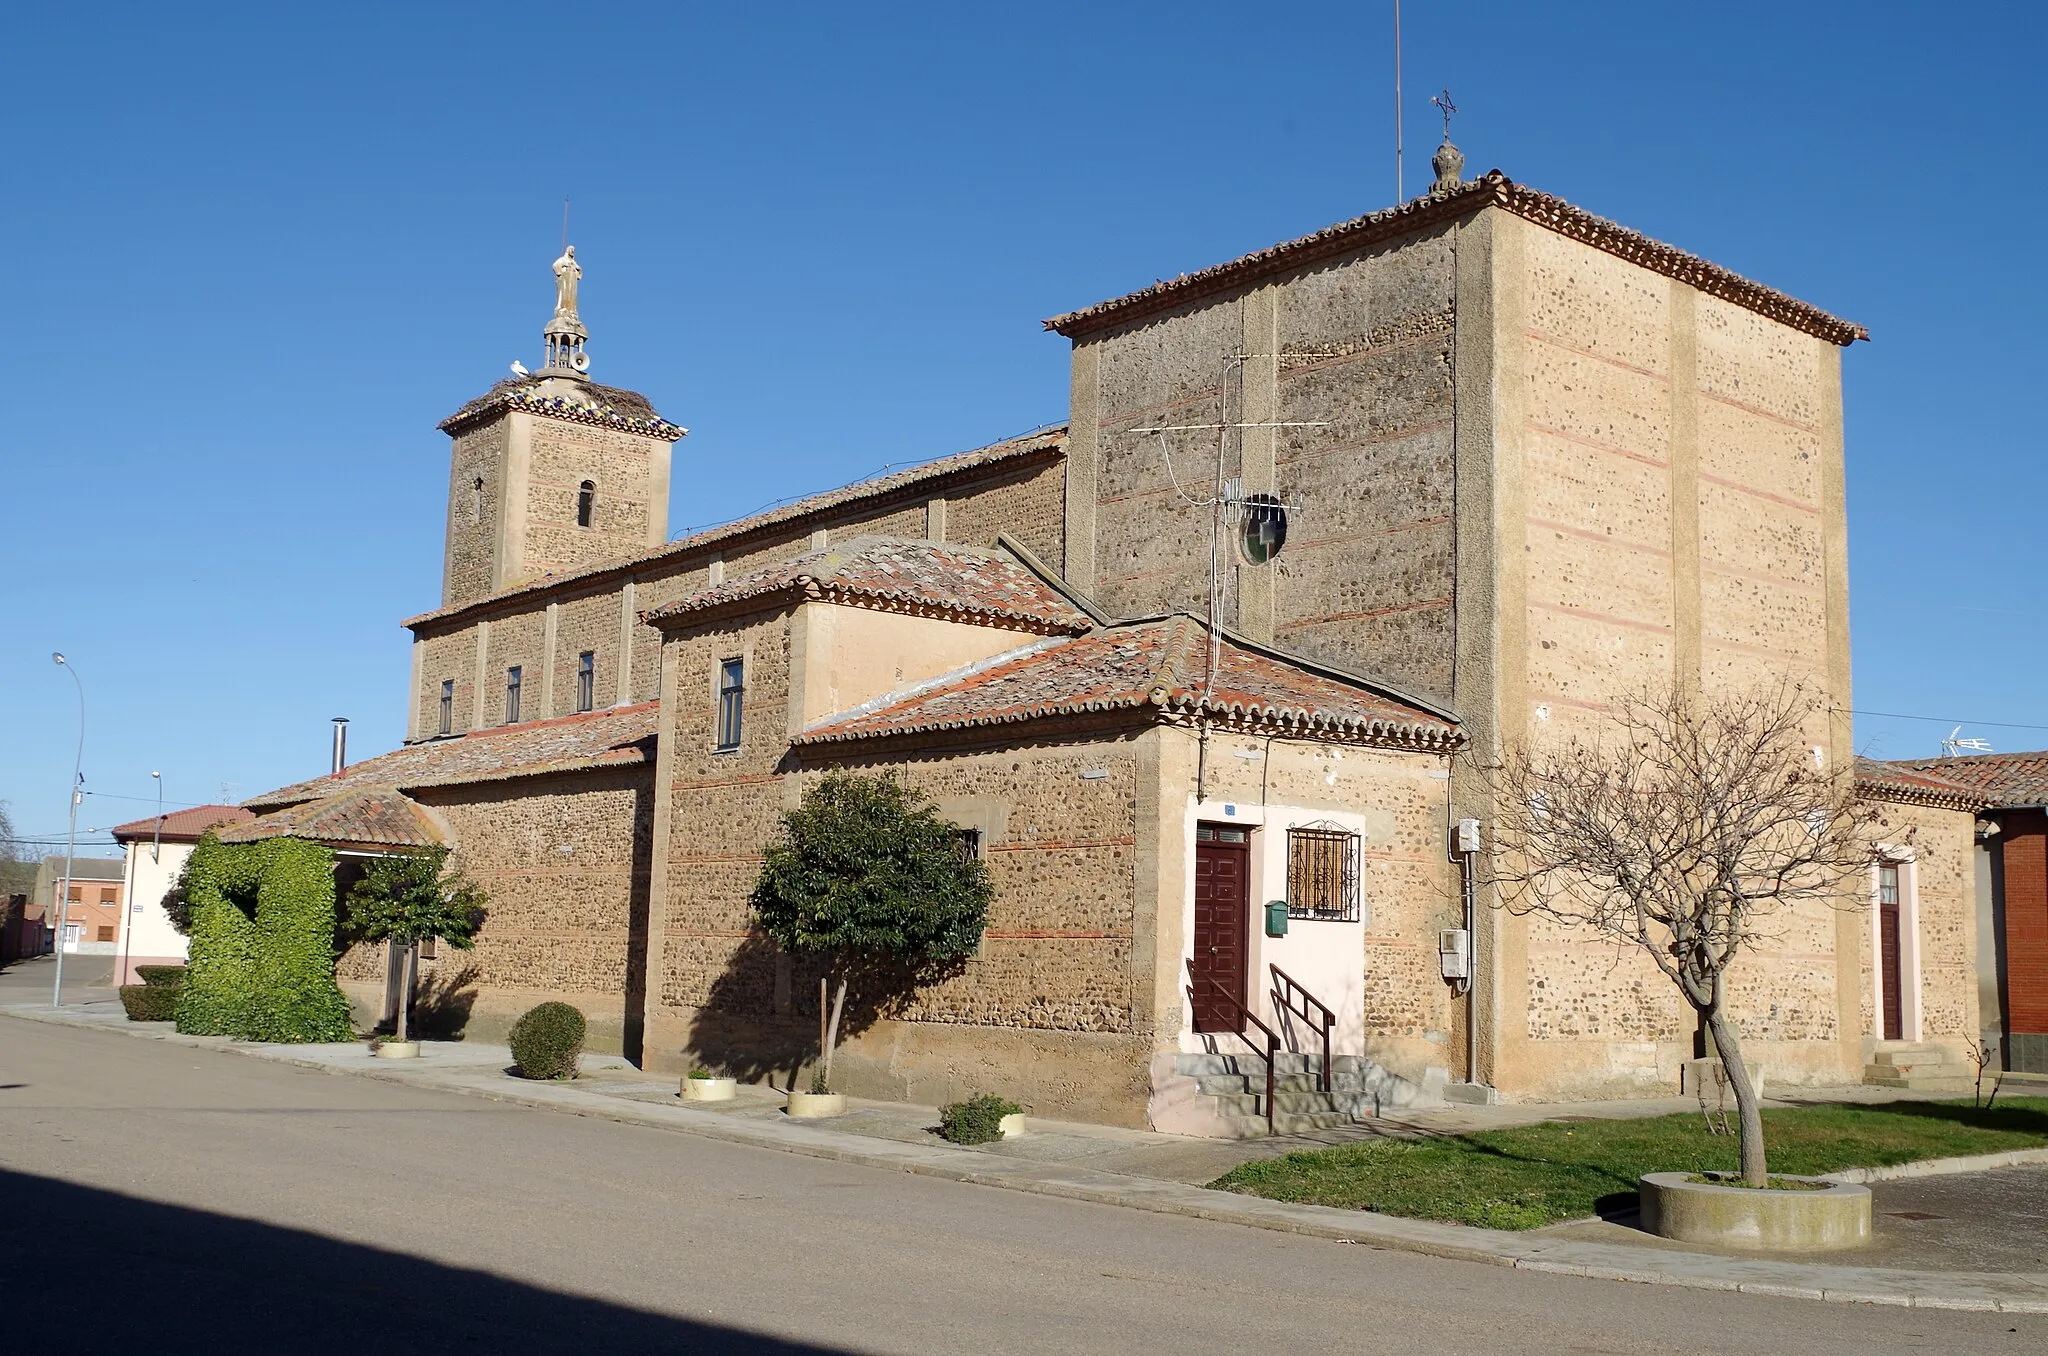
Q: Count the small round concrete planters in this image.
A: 4